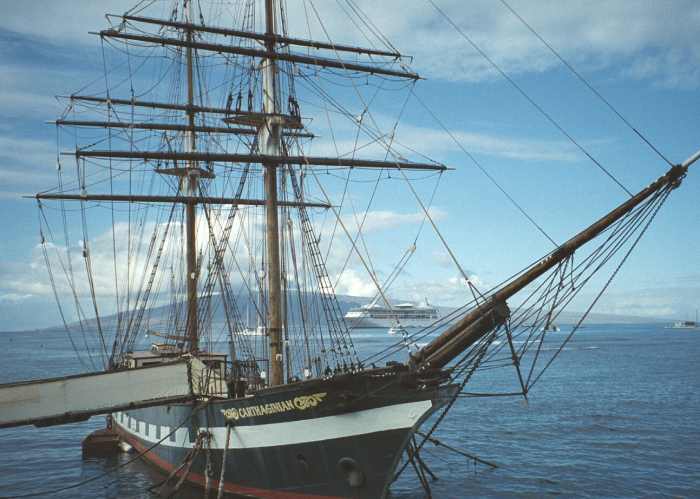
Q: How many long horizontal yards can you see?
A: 6